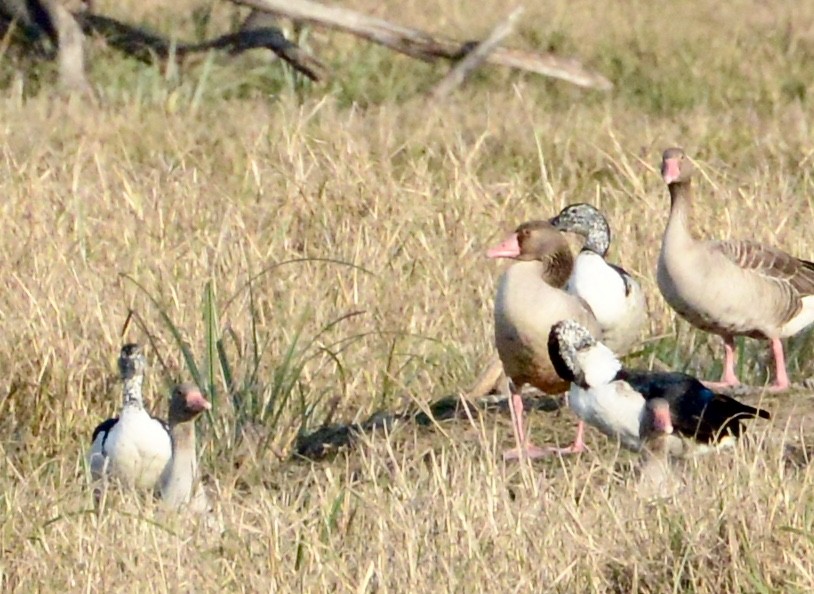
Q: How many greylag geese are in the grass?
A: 4